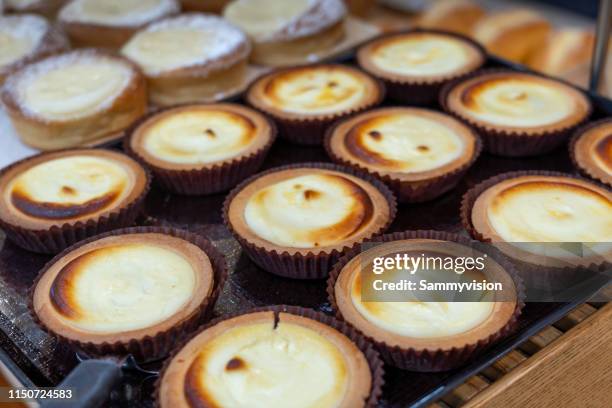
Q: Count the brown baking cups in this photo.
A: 12